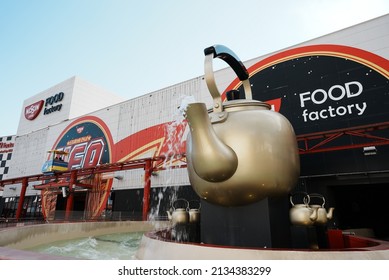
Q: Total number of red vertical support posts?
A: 3